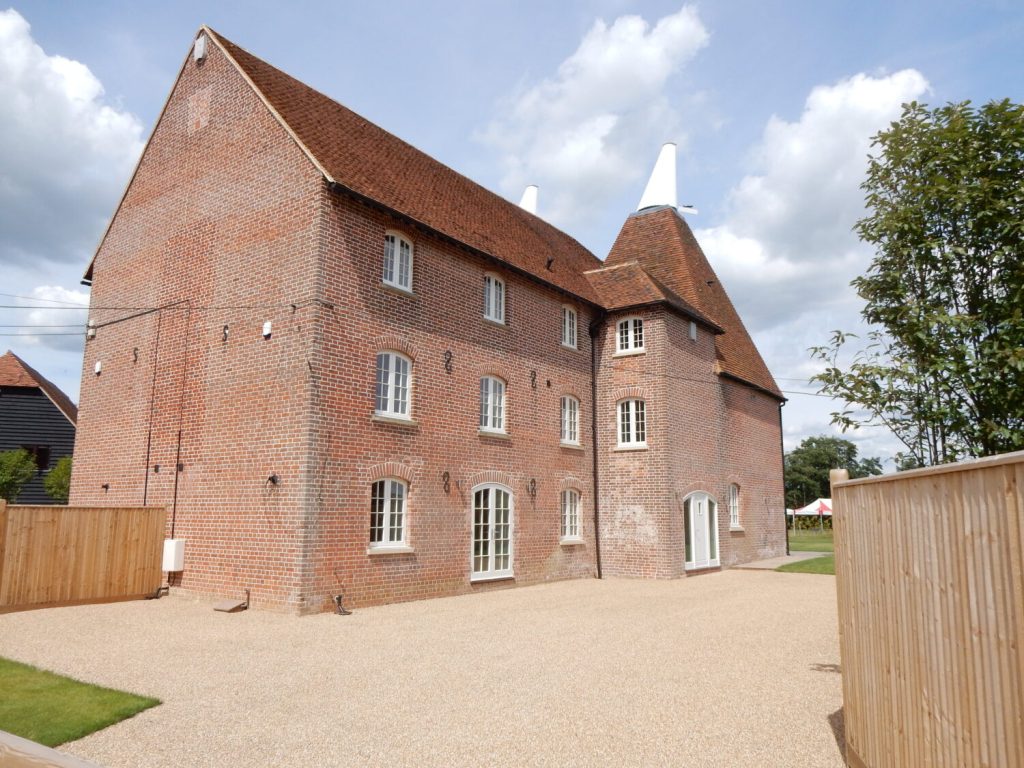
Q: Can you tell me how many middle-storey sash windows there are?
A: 4